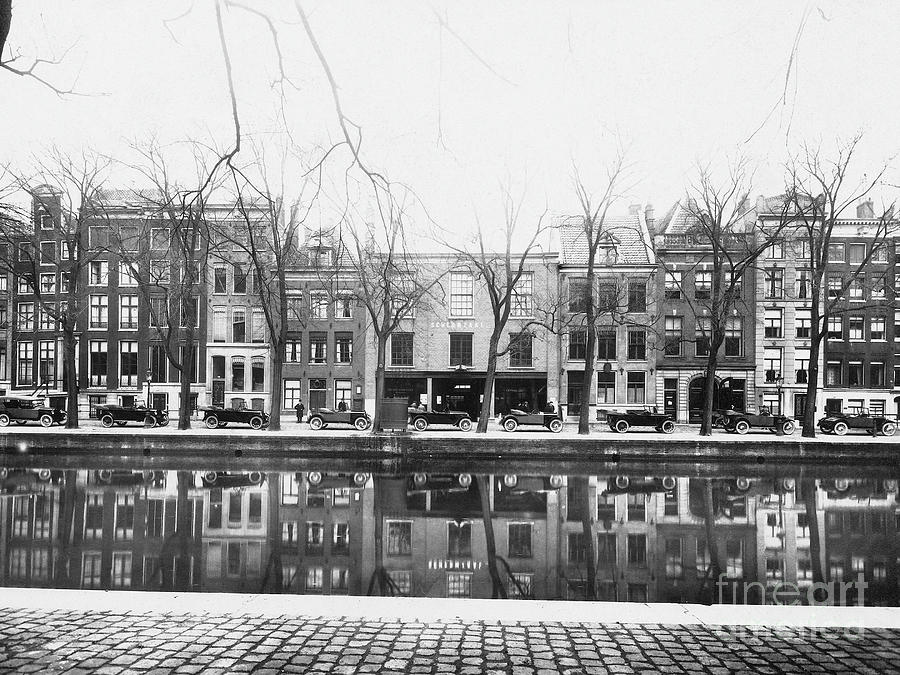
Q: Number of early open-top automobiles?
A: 9